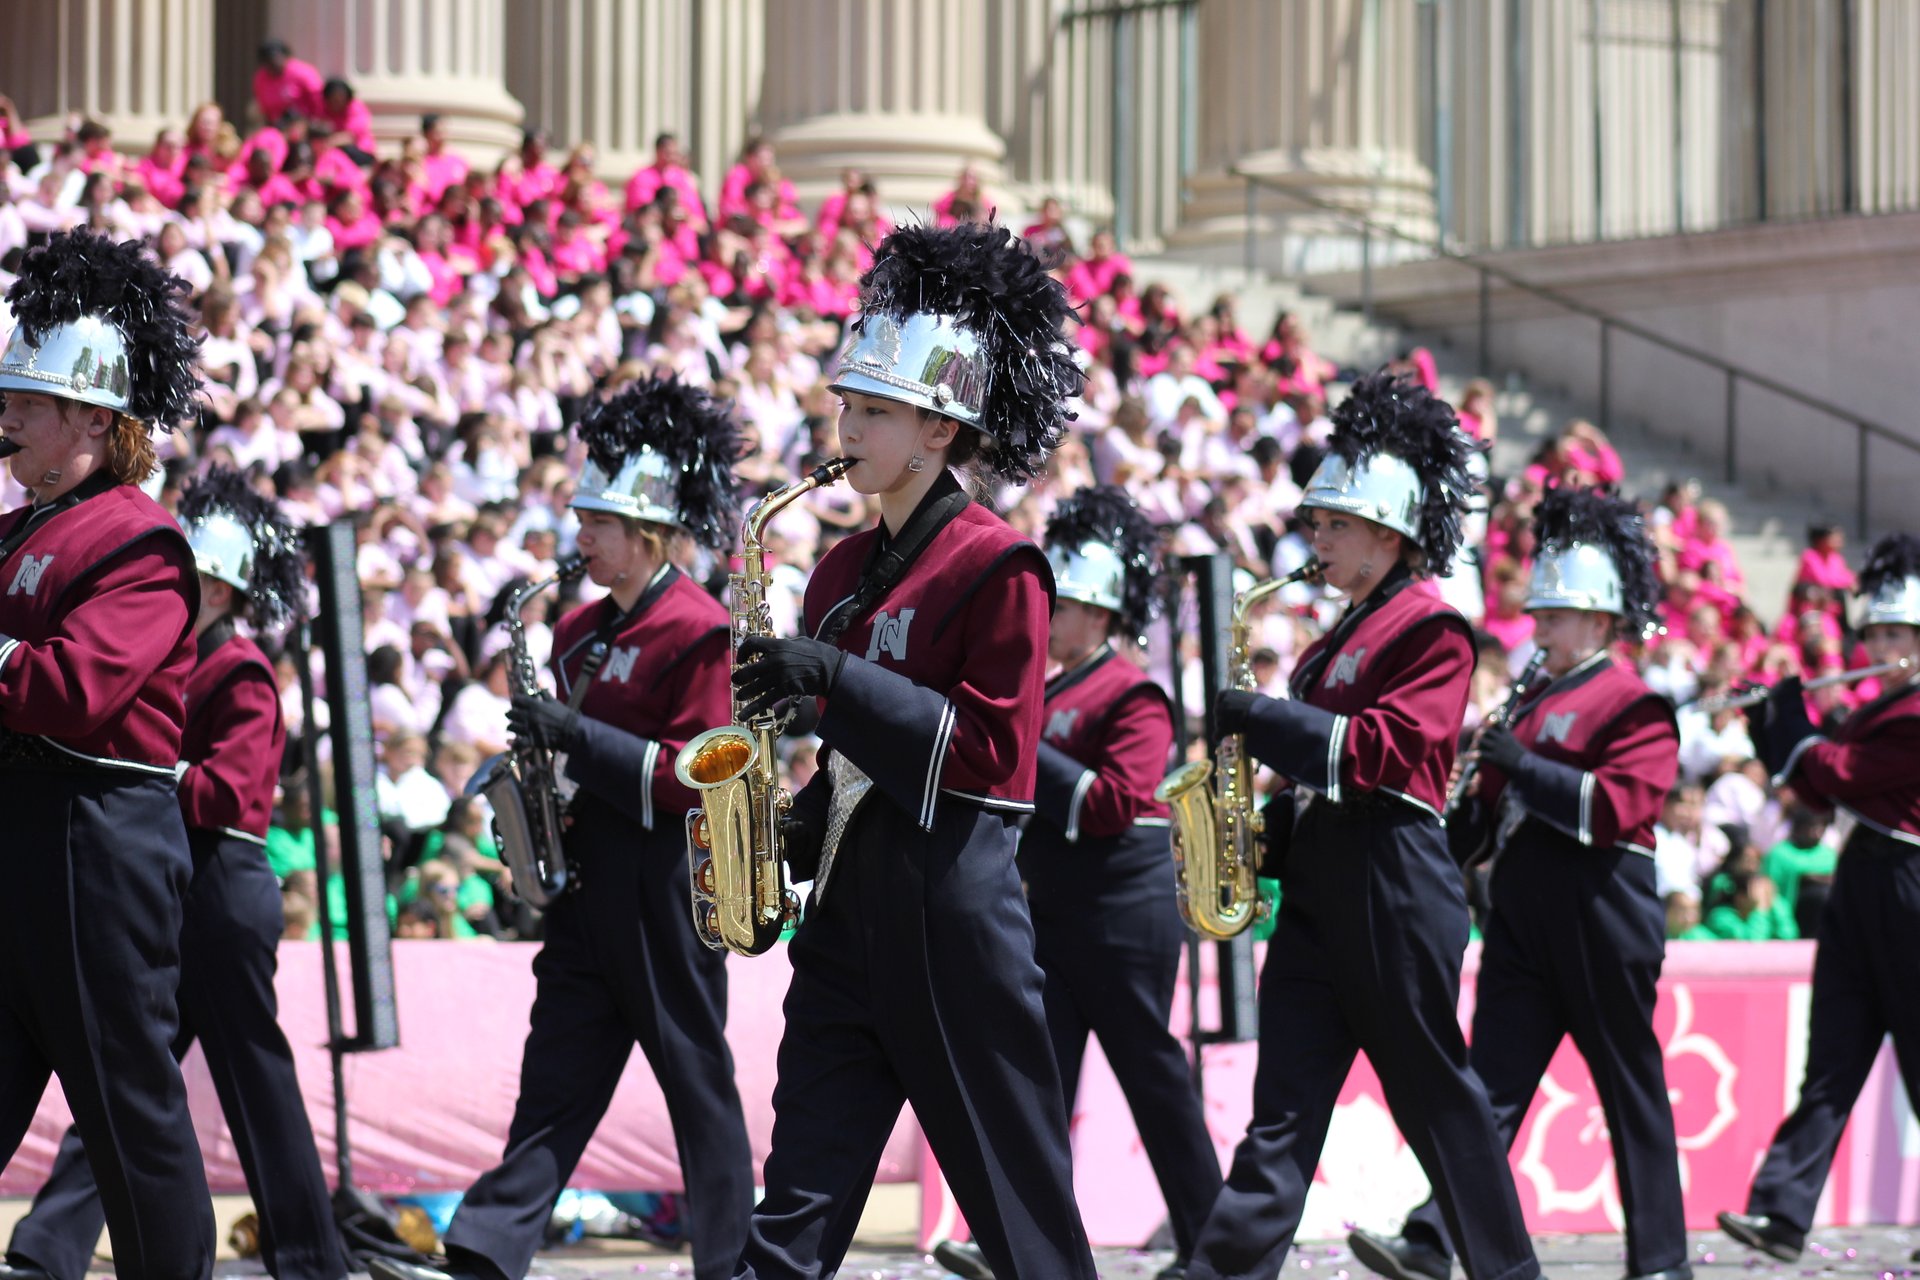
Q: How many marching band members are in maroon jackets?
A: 8